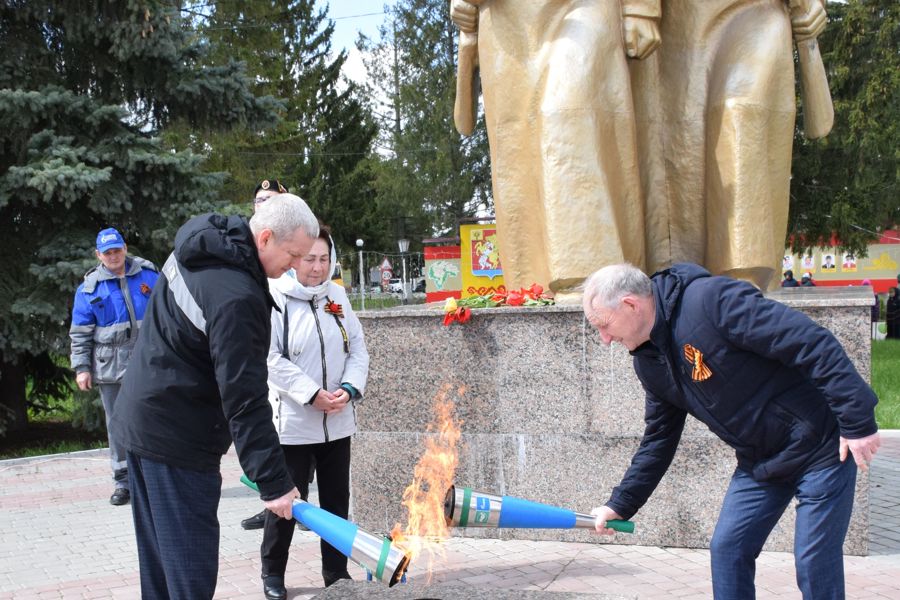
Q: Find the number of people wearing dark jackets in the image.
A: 2